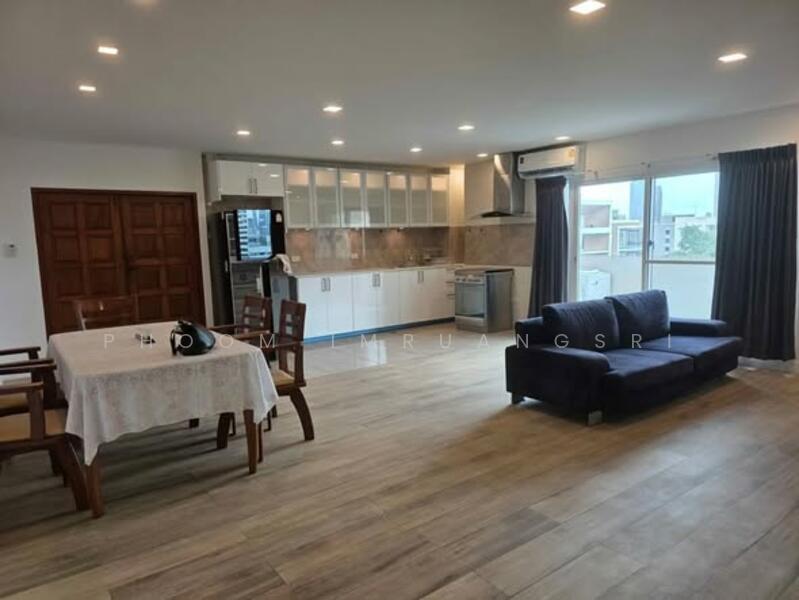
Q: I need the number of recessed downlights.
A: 11